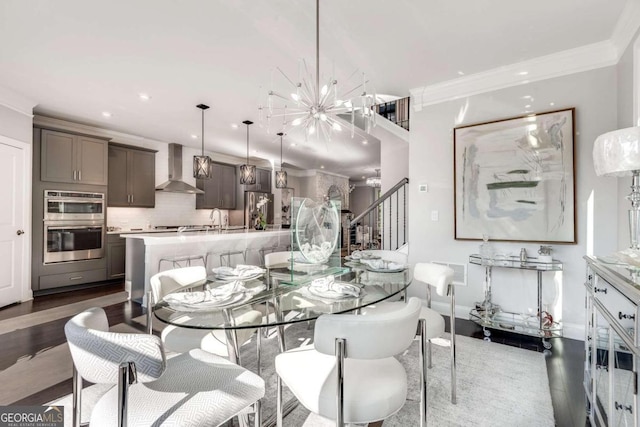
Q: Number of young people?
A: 0